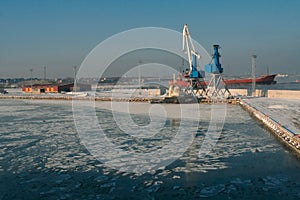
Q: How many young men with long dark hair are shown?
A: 0